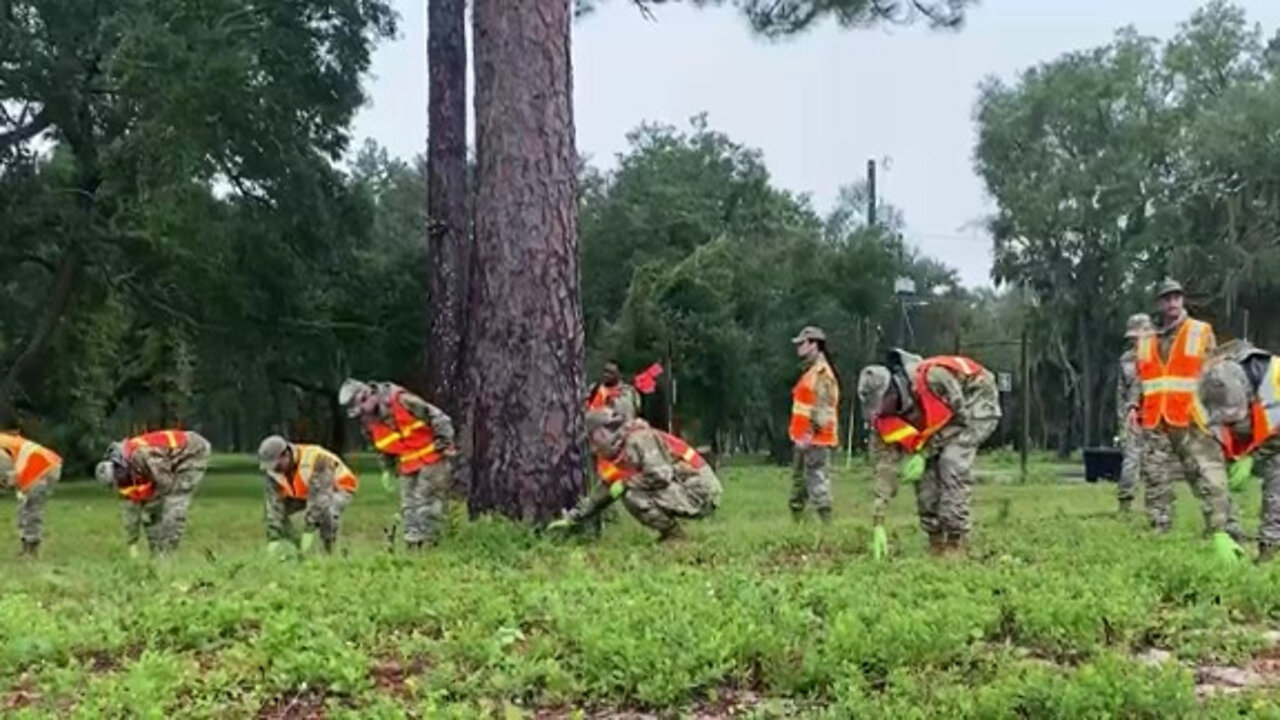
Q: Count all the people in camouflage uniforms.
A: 11